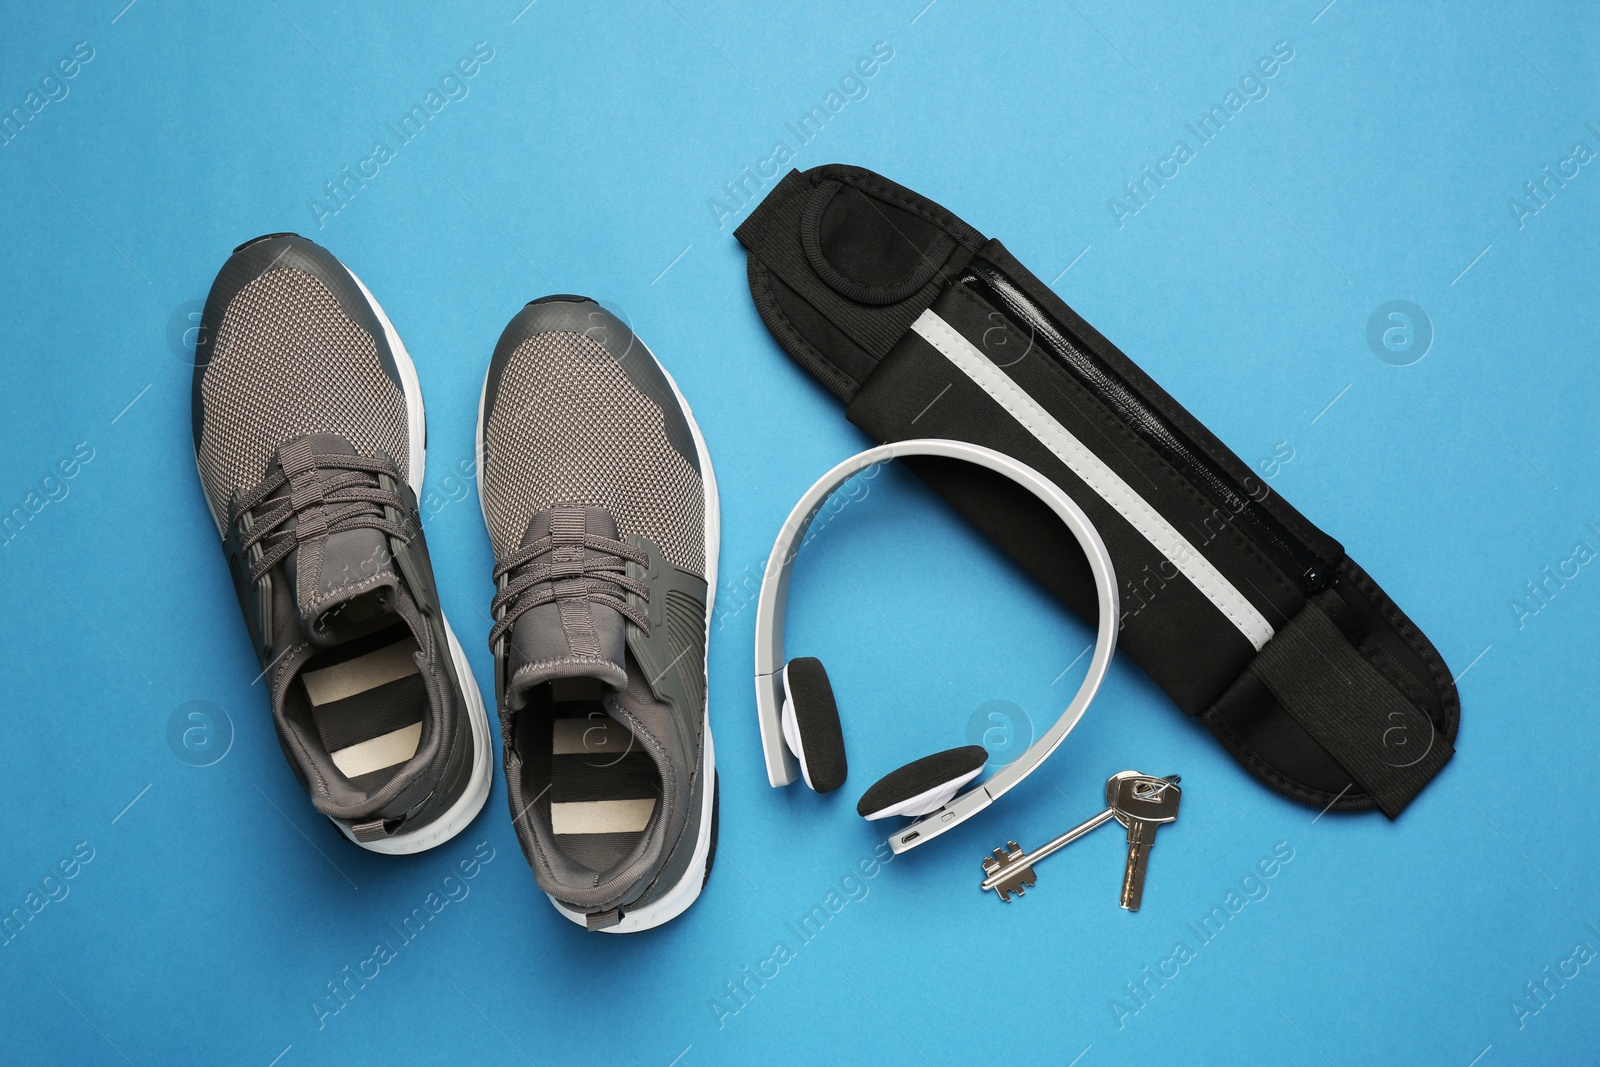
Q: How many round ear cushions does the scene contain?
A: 2